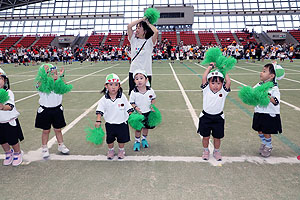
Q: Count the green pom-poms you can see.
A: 11